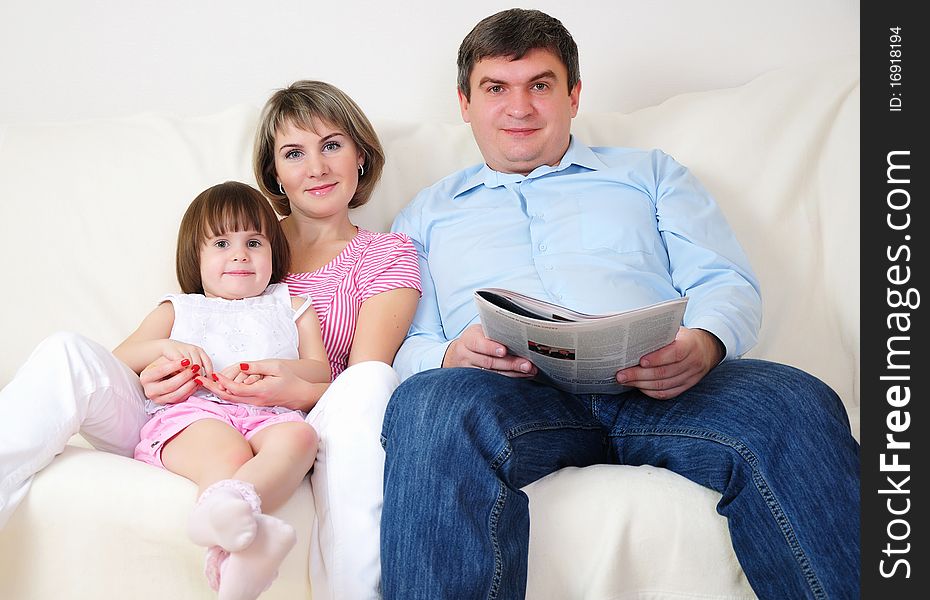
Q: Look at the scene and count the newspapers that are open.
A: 1